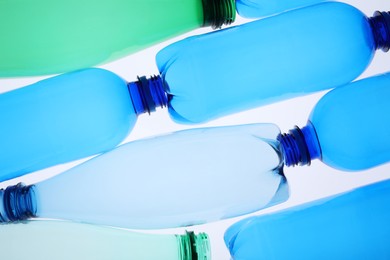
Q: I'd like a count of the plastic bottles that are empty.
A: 8